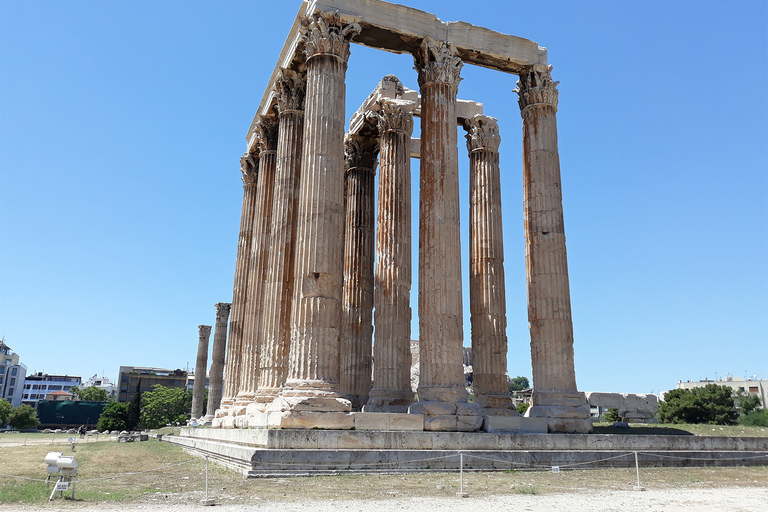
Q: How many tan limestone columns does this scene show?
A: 11